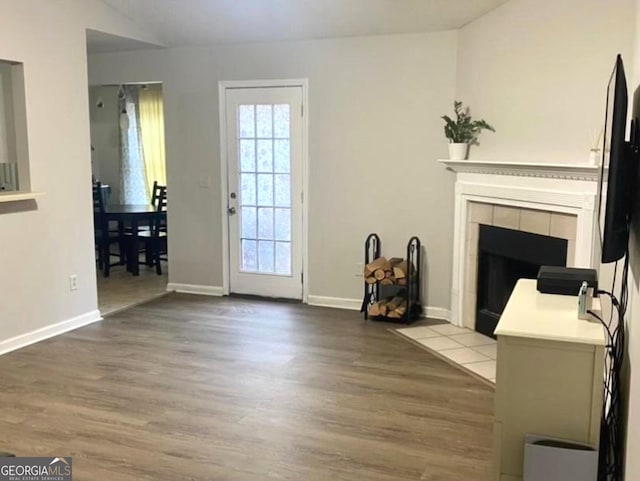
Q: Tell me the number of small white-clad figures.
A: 0